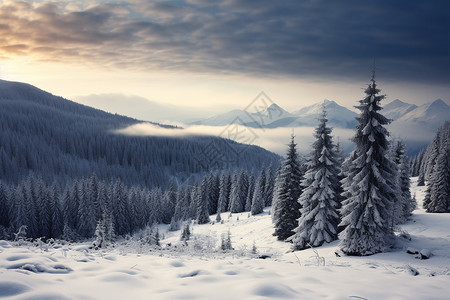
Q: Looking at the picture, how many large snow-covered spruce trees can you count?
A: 3